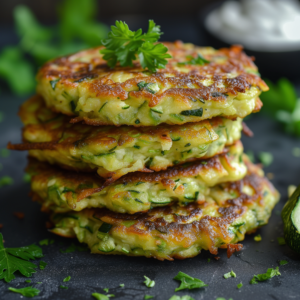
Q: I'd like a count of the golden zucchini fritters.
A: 4